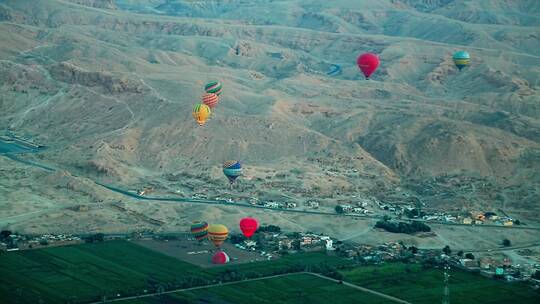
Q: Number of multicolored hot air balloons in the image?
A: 7